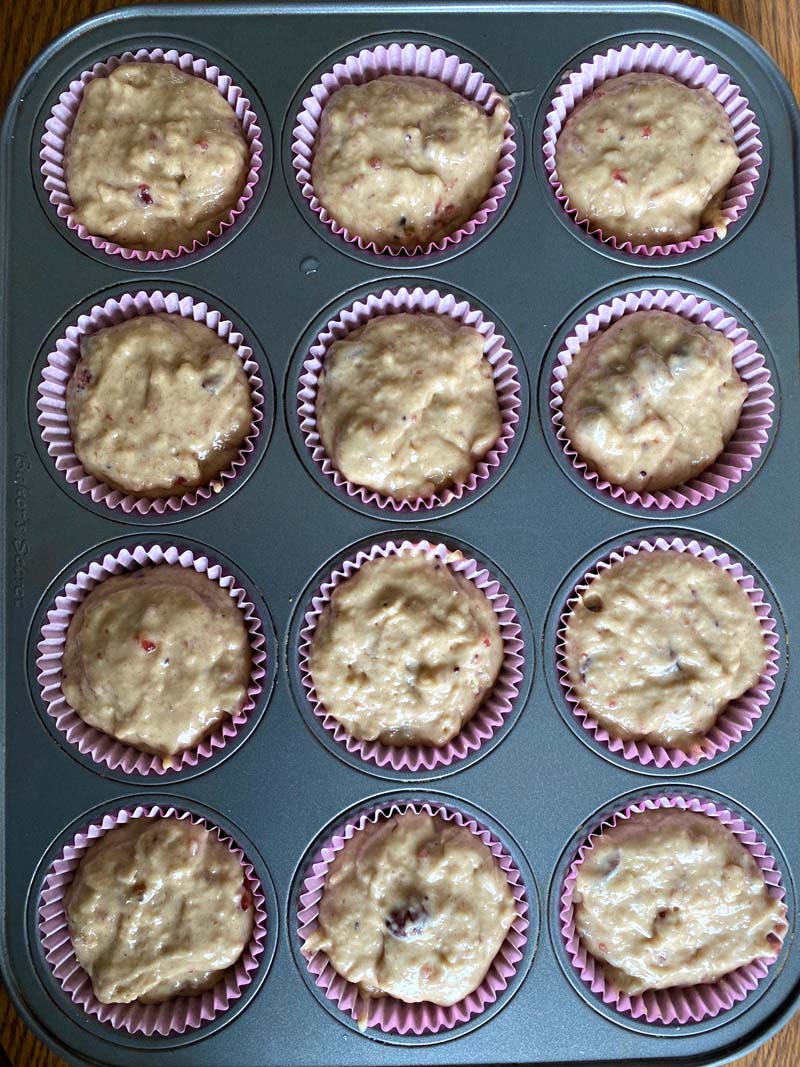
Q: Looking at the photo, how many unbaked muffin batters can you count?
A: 12